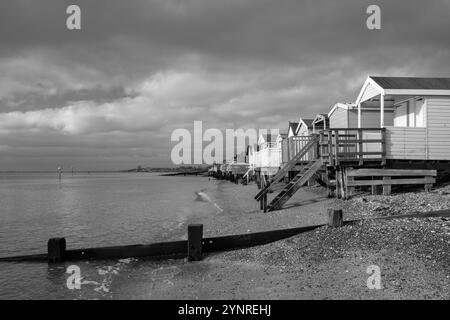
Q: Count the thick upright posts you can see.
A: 3